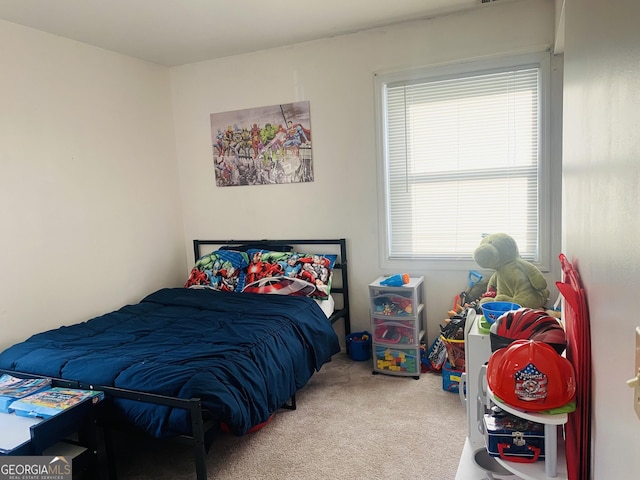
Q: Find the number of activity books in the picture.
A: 2